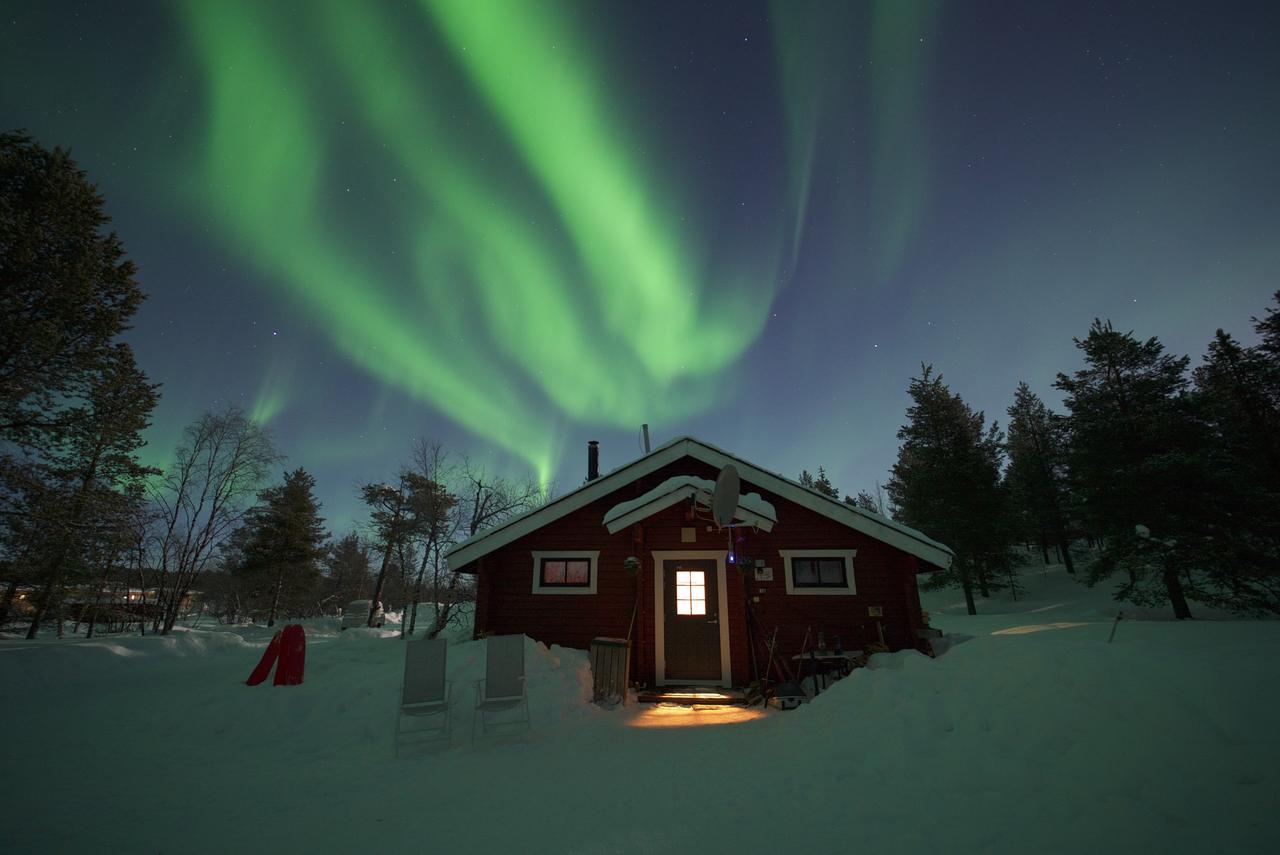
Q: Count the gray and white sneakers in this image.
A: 0